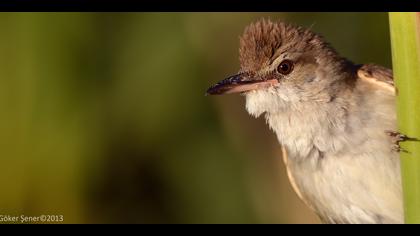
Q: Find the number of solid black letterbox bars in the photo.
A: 2